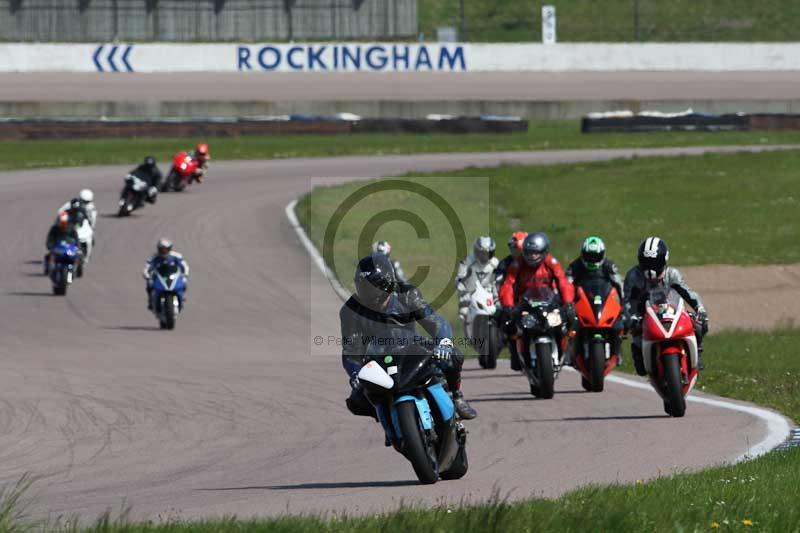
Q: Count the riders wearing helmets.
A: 13